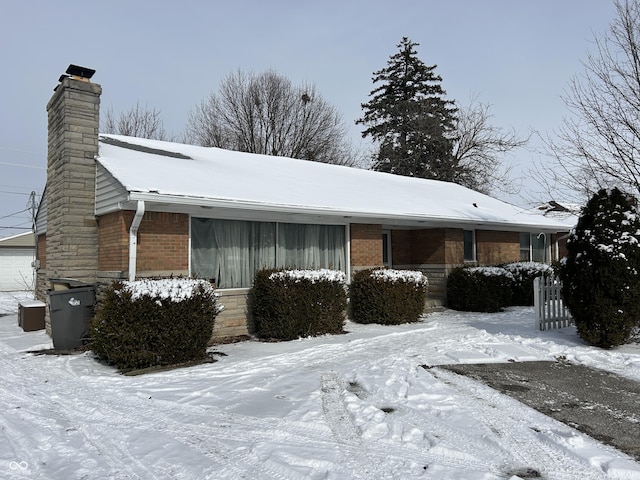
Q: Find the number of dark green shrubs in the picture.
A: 6